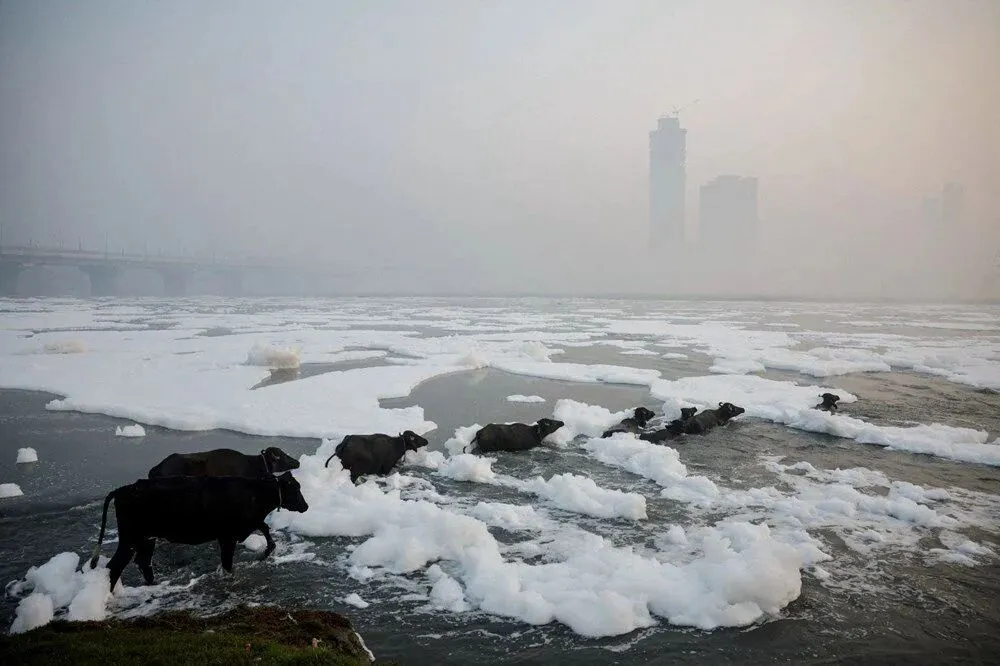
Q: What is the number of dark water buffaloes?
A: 8